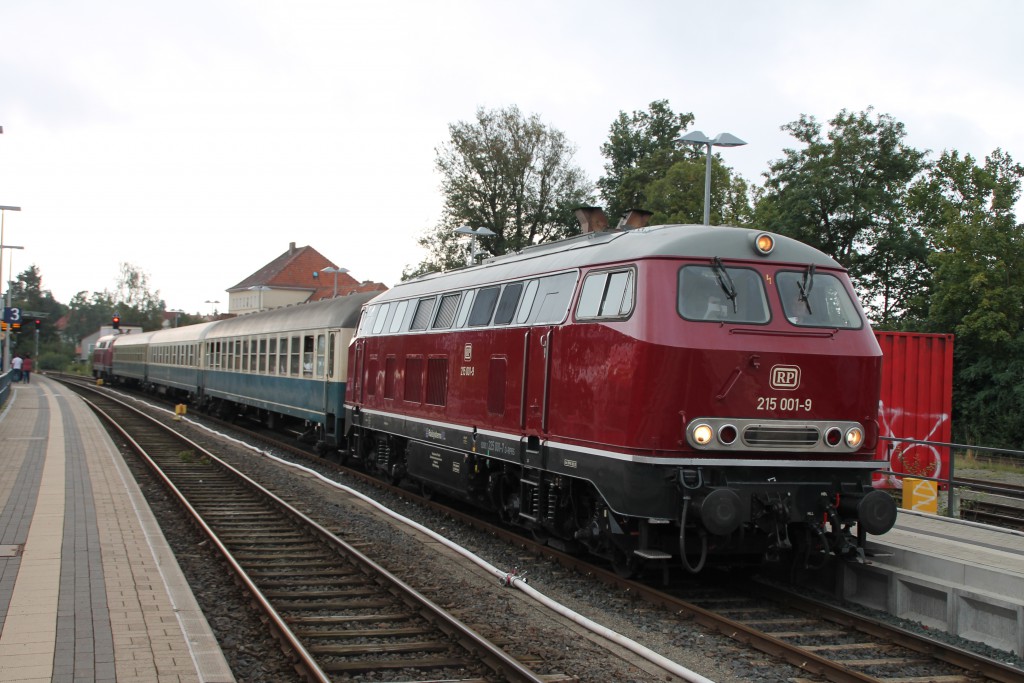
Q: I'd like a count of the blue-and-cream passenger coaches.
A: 3